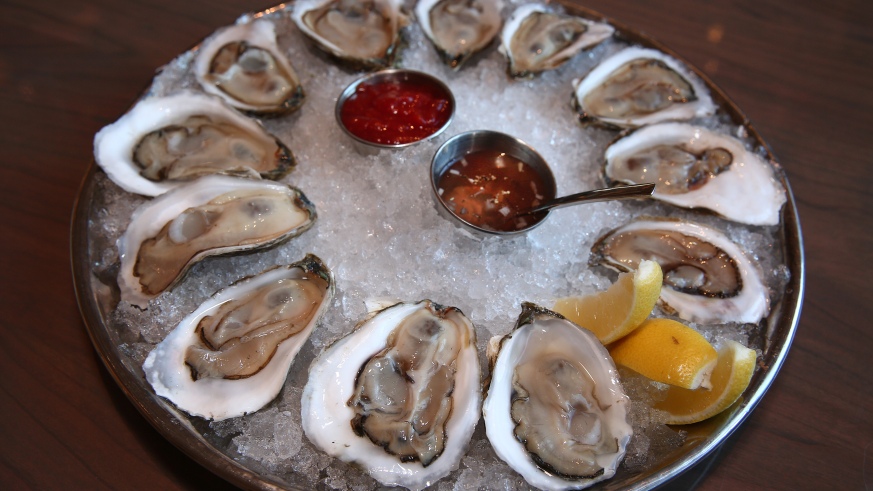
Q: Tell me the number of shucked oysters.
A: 12